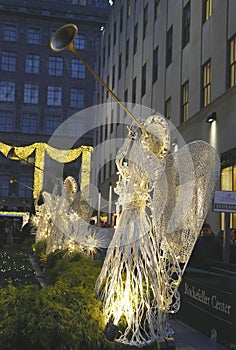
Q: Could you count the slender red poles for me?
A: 0